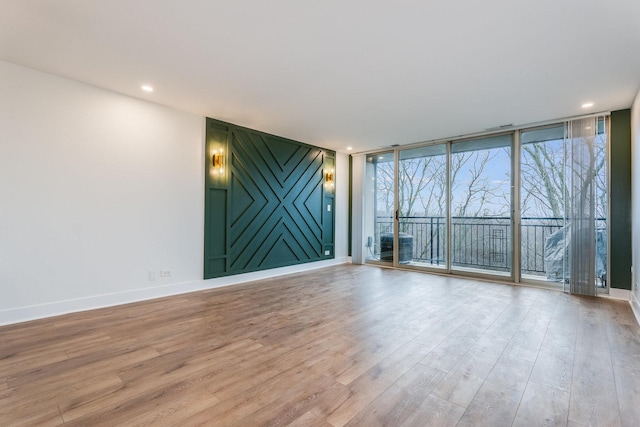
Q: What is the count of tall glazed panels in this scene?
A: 4